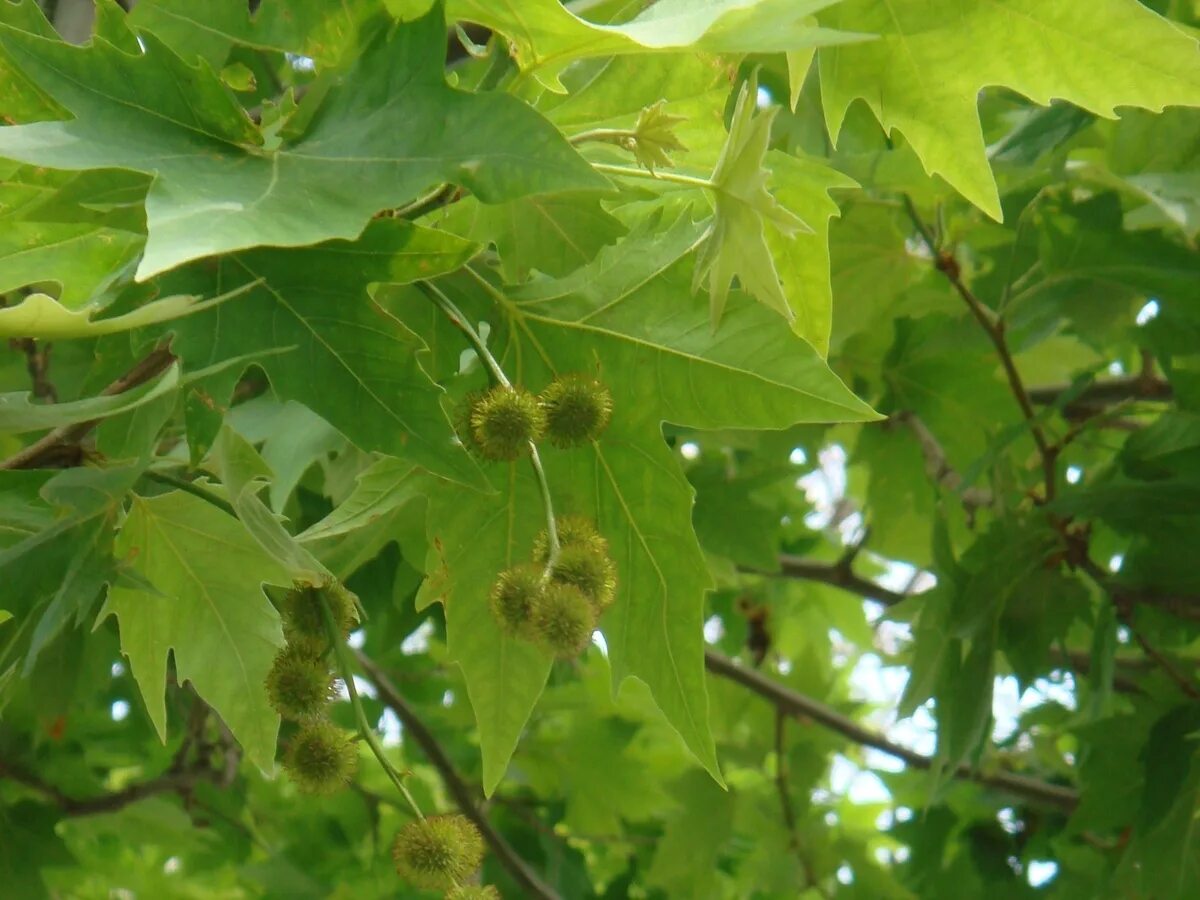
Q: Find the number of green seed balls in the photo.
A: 12